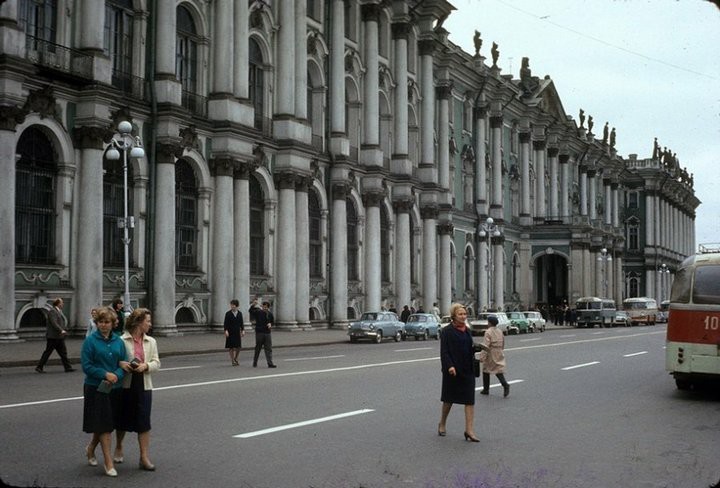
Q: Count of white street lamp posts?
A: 4